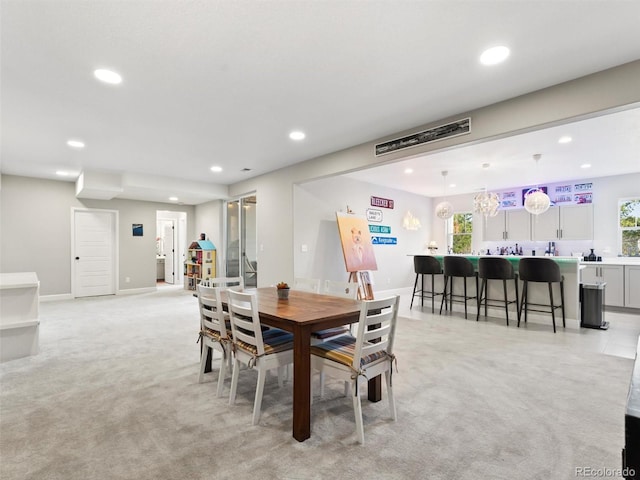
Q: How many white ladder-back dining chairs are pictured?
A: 6